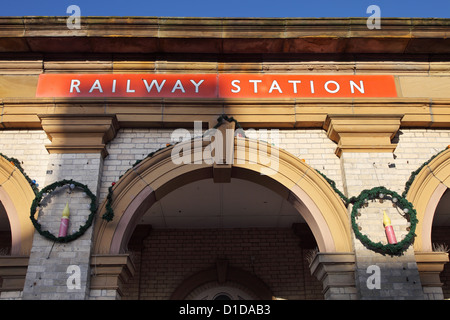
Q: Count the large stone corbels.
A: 2